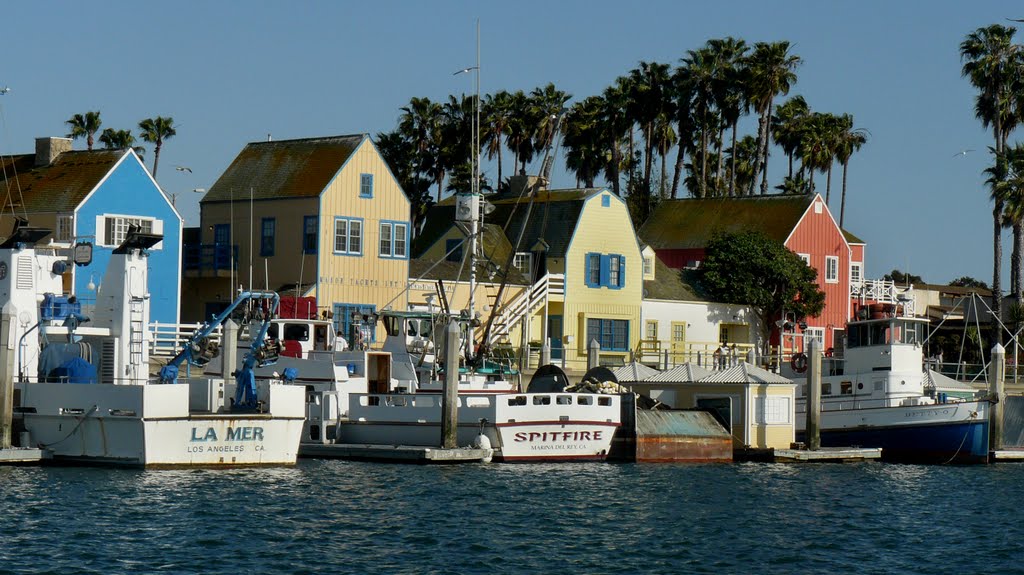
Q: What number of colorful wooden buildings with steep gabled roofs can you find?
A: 4